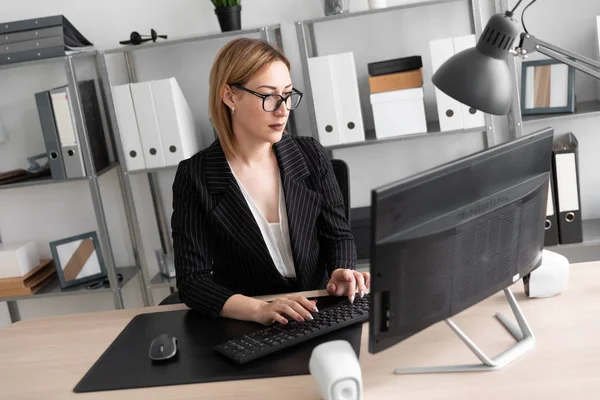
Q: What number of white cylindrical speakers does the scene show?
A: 2